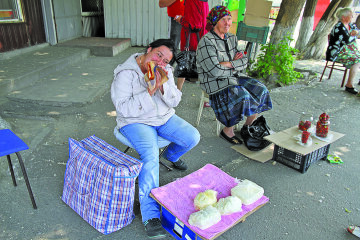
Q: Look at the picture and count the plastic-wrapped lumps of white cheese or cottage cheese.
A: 4